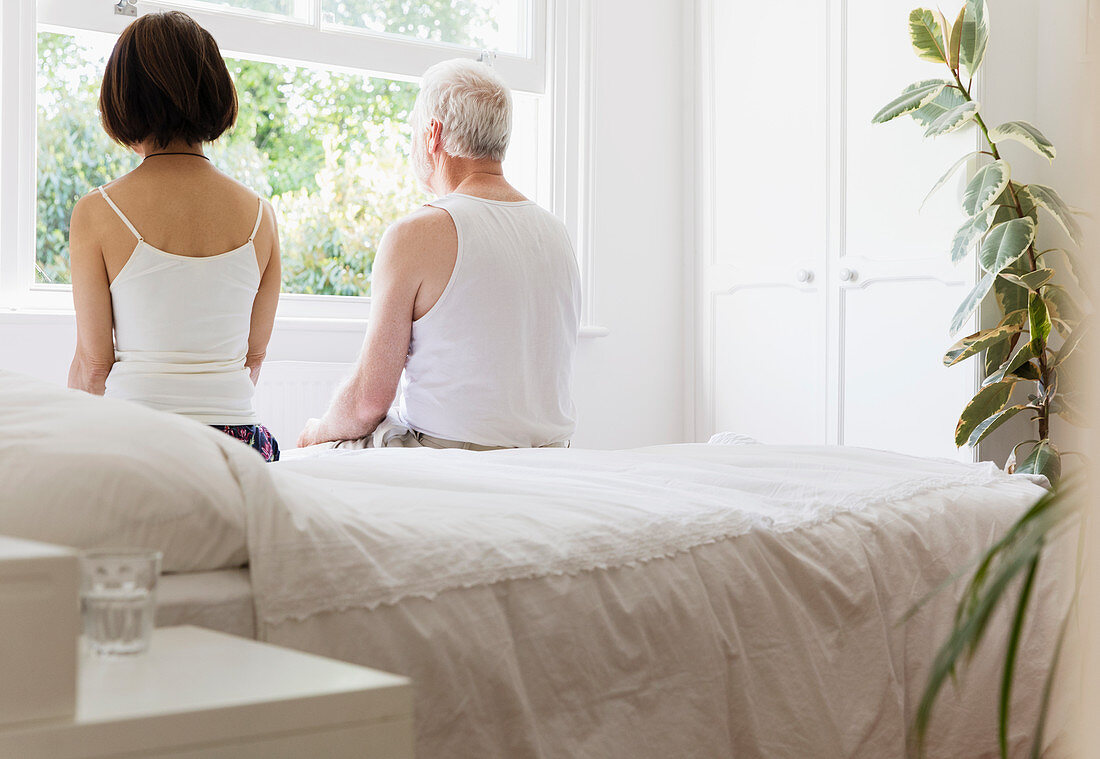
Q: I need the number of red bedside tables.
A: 0